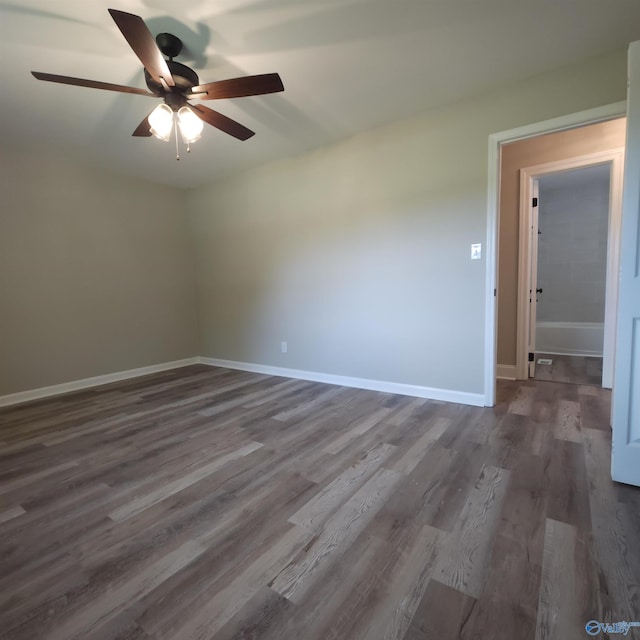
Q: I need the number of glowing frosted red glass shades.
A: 0